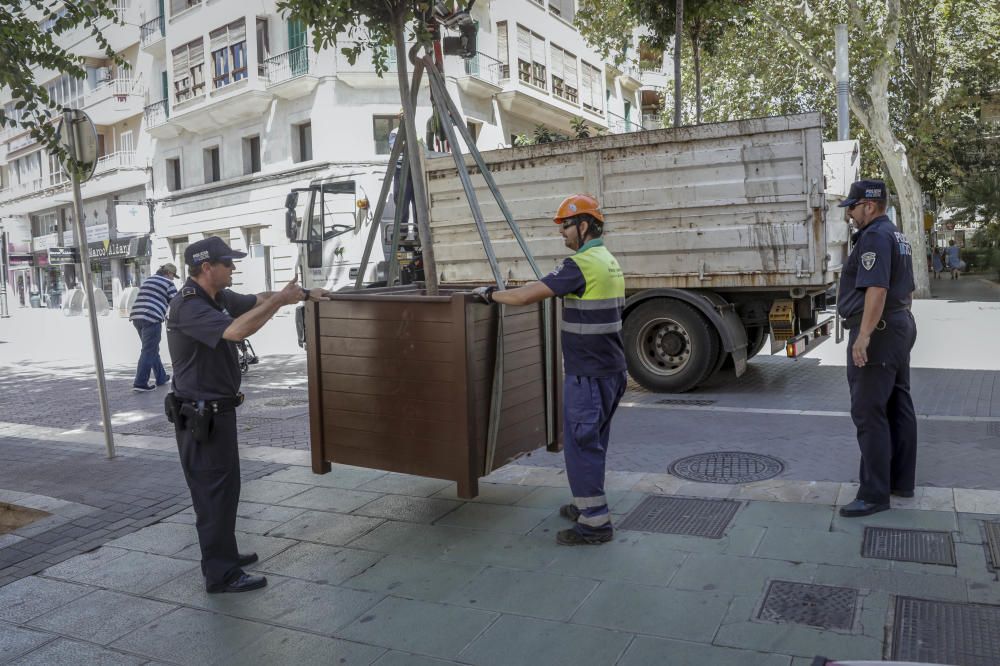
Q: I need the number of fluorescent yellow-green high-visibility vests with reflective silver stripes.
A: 1